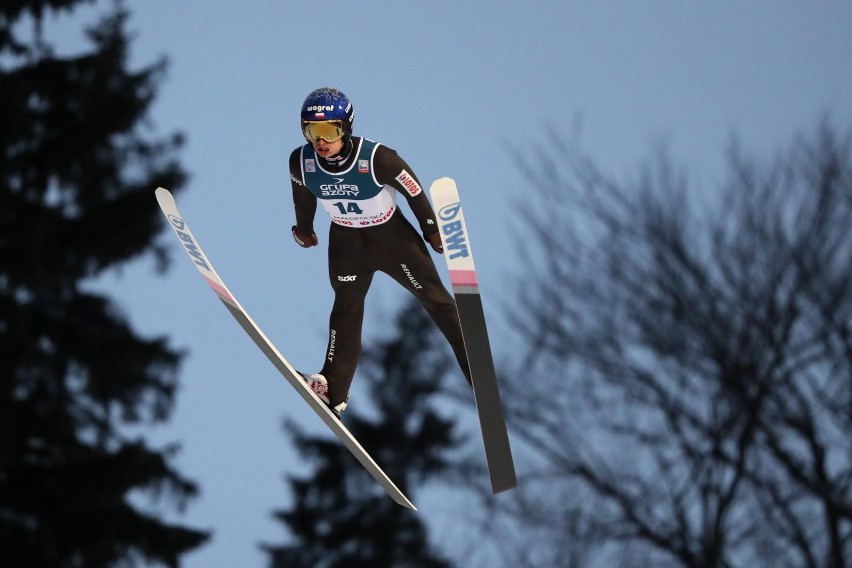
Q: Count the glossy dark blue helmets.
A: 1